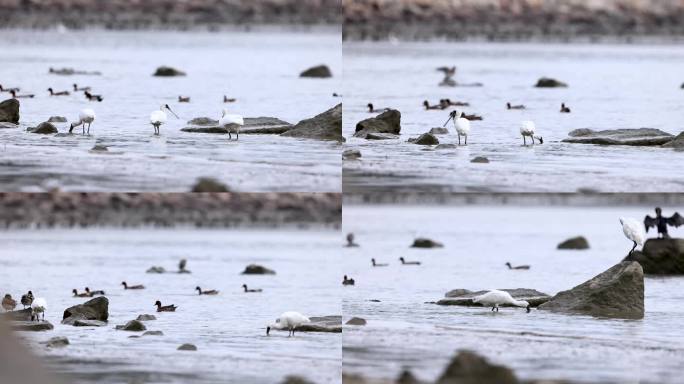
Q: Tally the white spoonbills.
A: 9